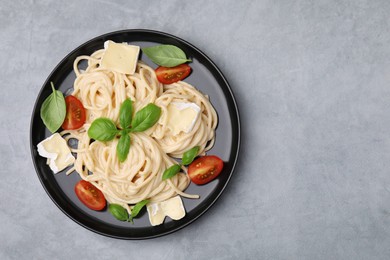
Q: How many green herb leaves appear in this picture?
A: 10